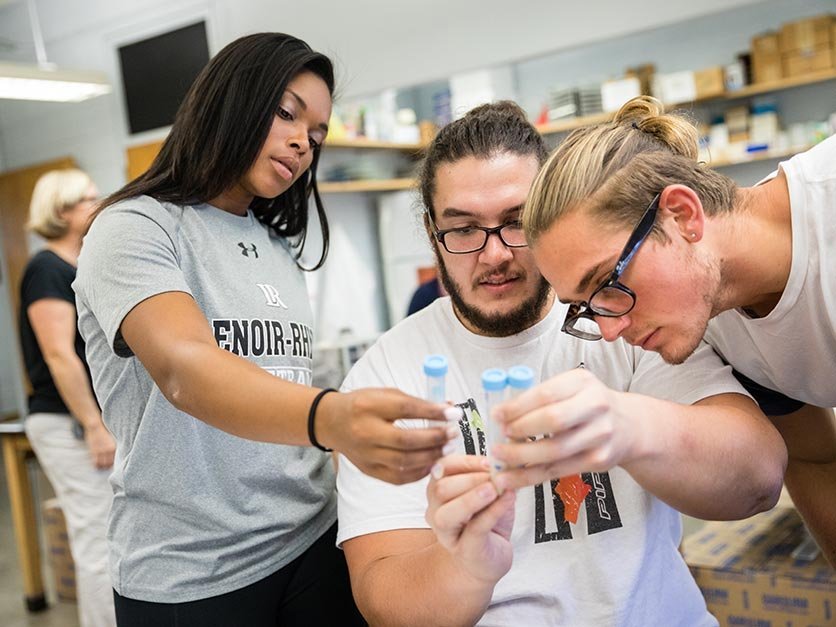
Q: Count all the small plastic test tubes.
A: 3